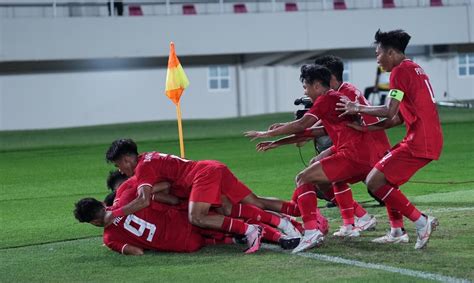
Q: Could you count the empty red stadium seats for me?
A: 7